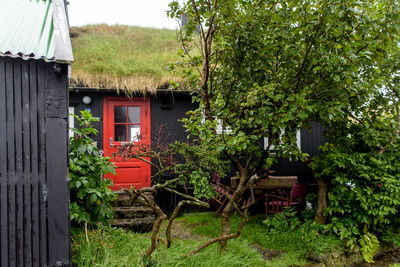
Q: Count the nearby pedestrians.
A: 0